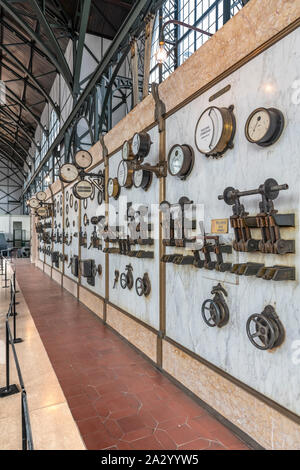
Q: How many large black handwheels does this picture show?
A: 4